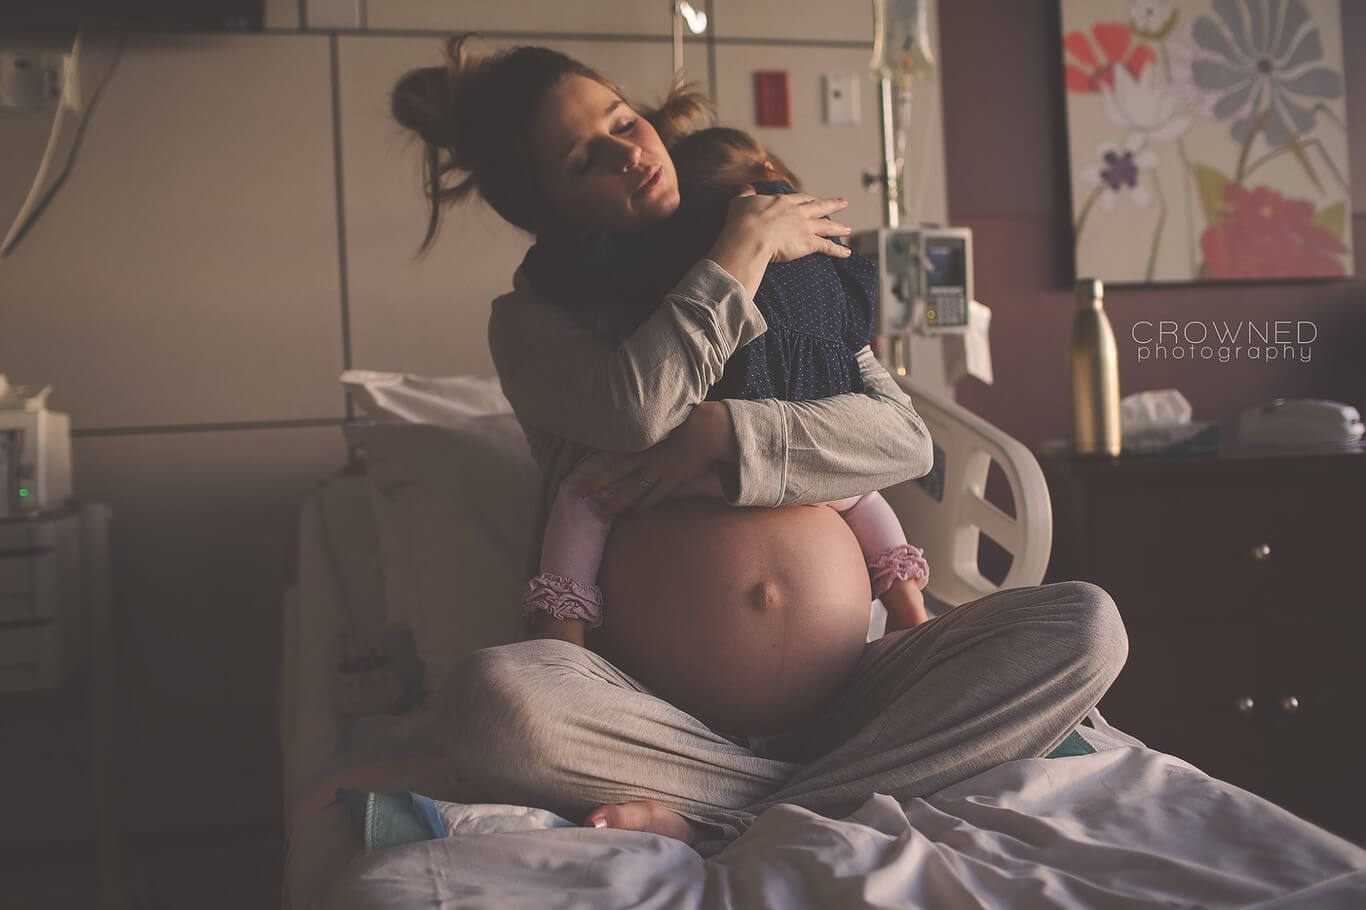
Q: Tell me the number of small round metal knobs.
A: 3